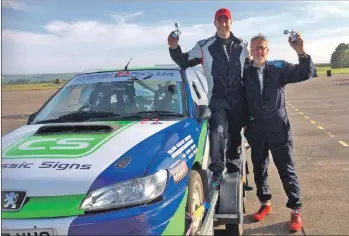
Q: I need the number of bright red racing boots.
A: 2